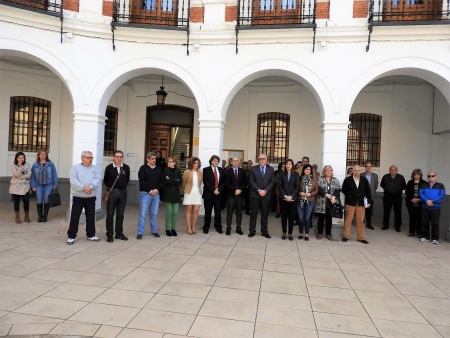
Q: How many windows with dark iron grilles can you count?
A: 4